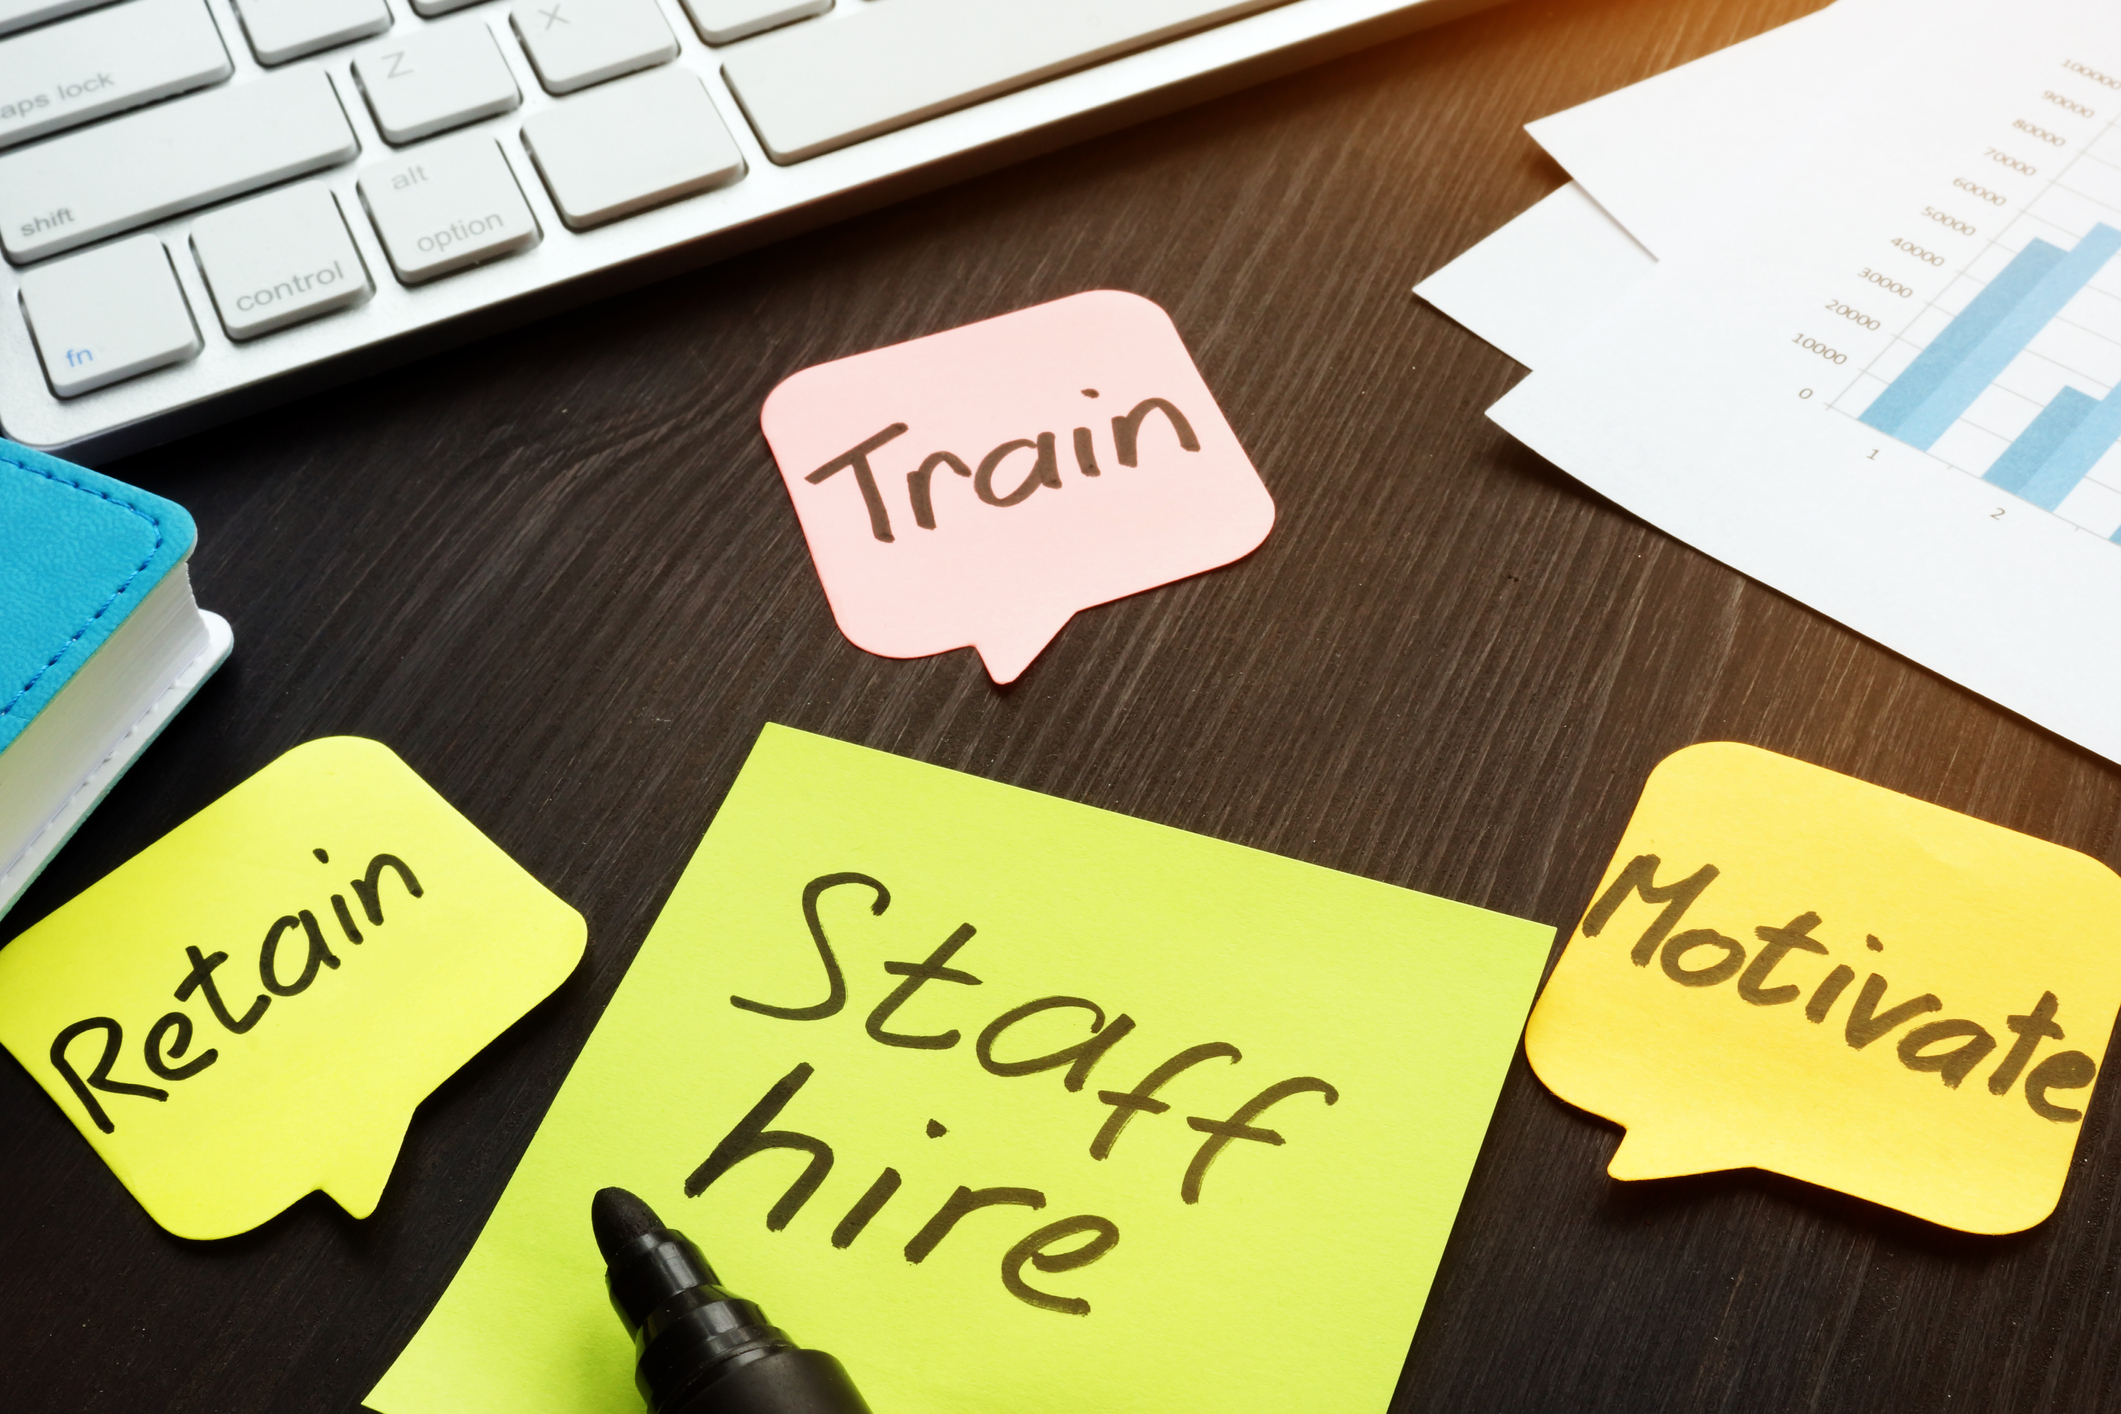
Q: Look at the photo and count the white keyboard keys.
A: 13